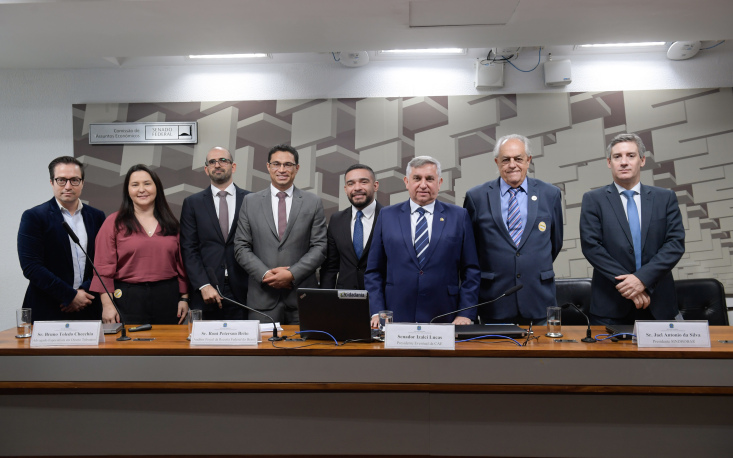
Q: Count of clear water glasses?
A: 4